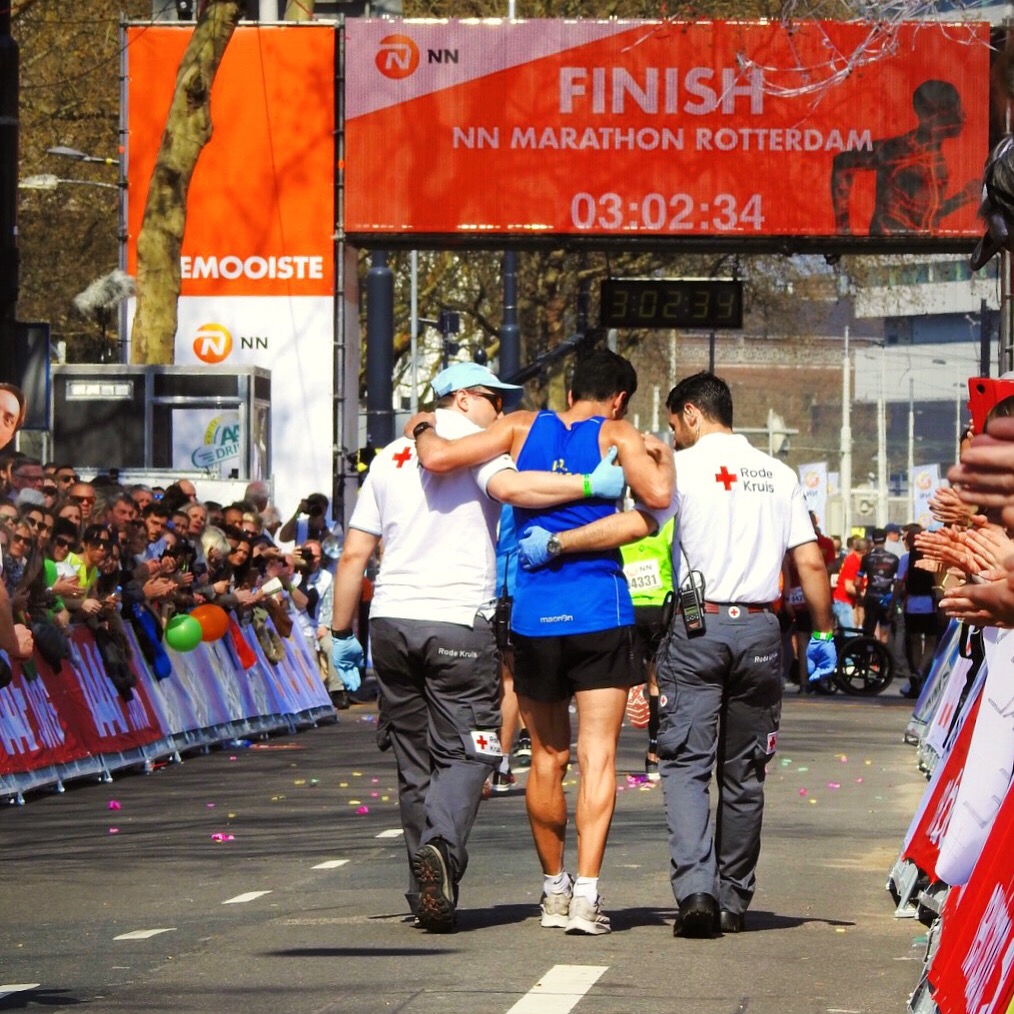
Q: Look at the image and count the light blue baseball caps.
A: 1